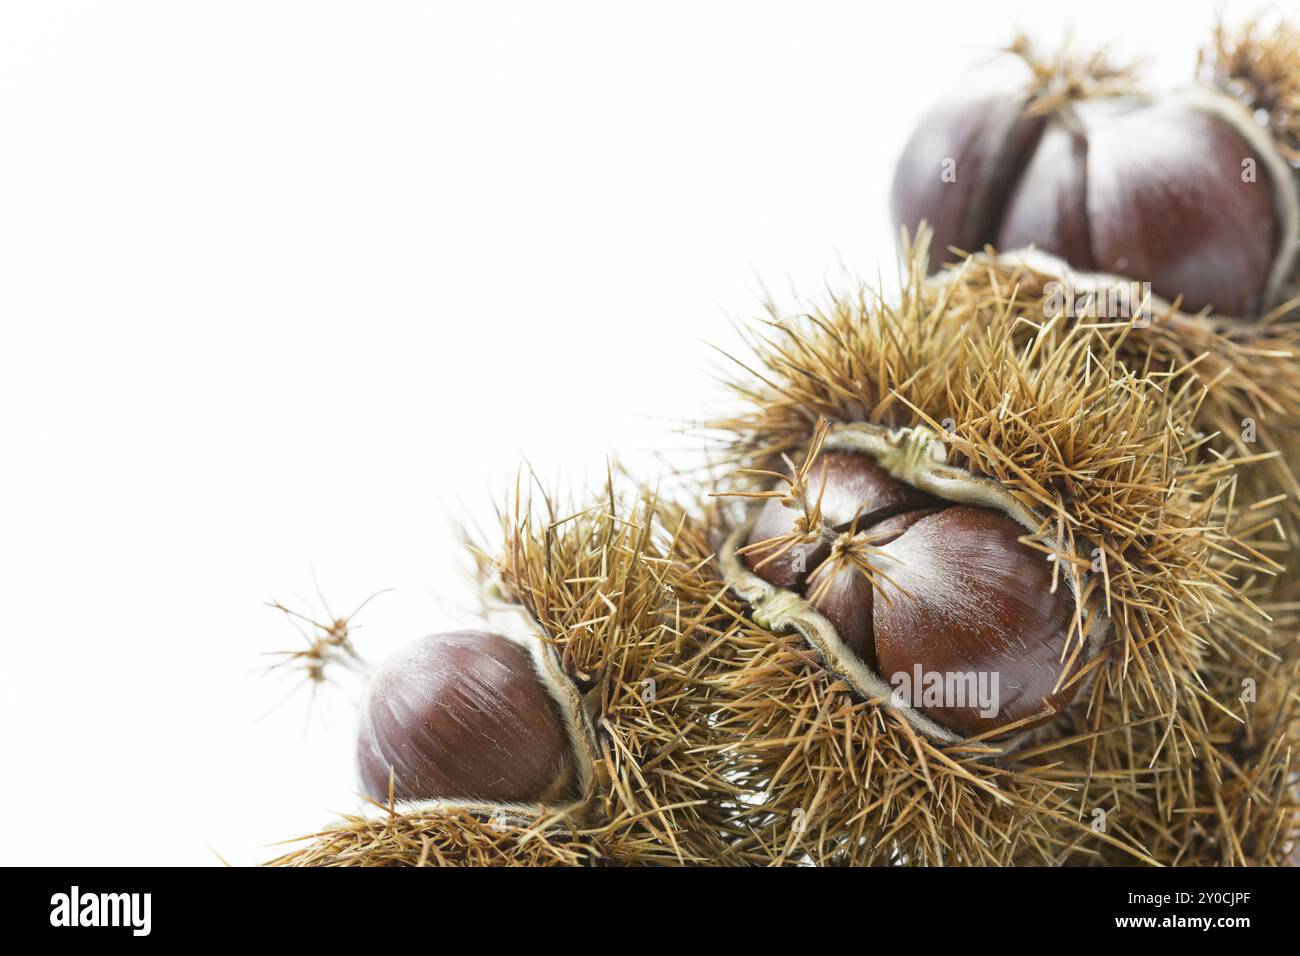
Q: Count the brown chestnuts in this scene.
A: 7